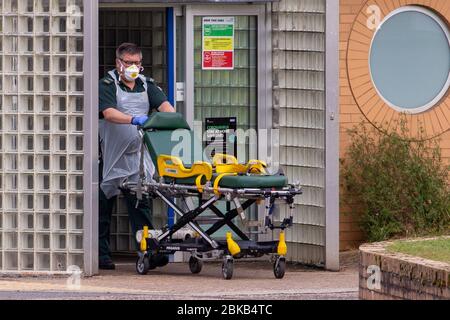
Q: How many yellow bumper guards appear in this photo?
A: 3